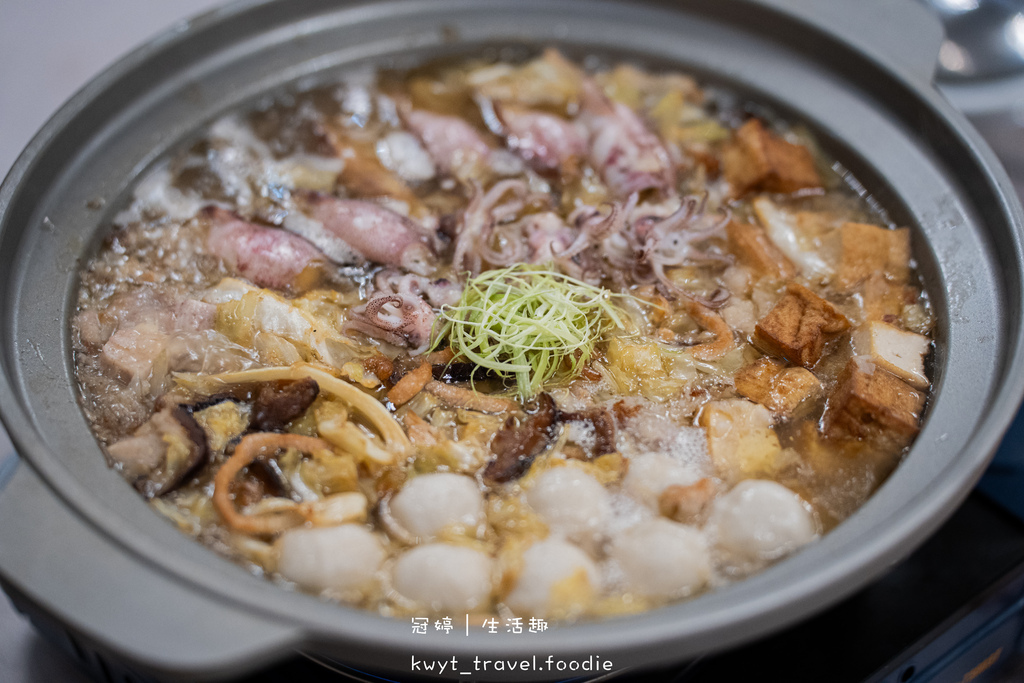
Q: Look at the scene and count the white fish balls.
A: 8